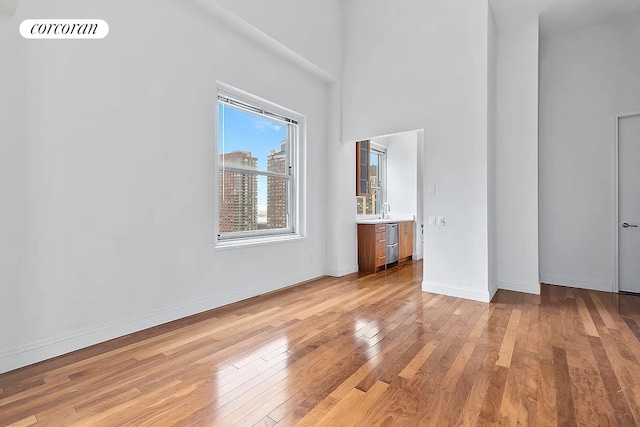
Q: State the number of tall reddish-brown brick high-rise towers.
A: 2